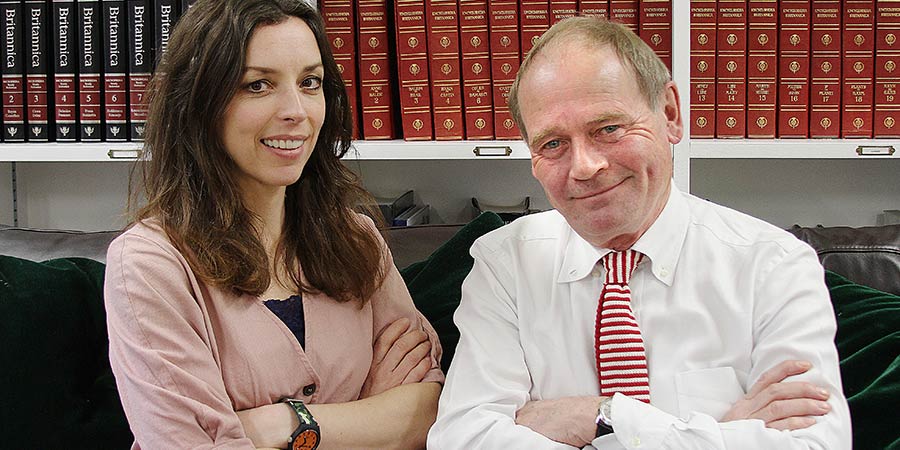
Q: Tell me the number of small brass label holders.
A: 3